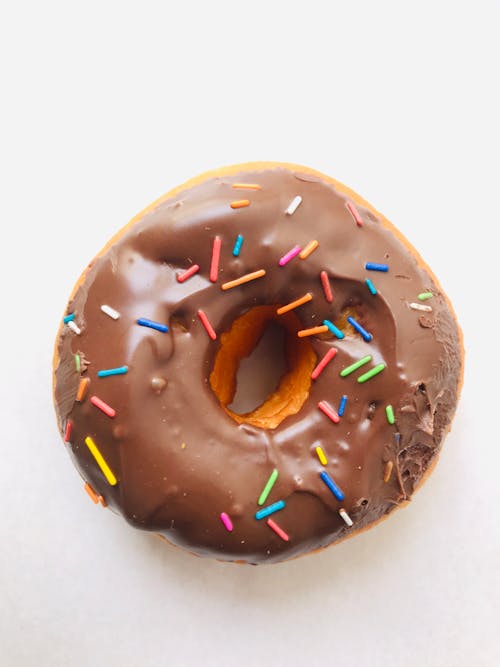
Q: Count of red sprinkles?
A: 10